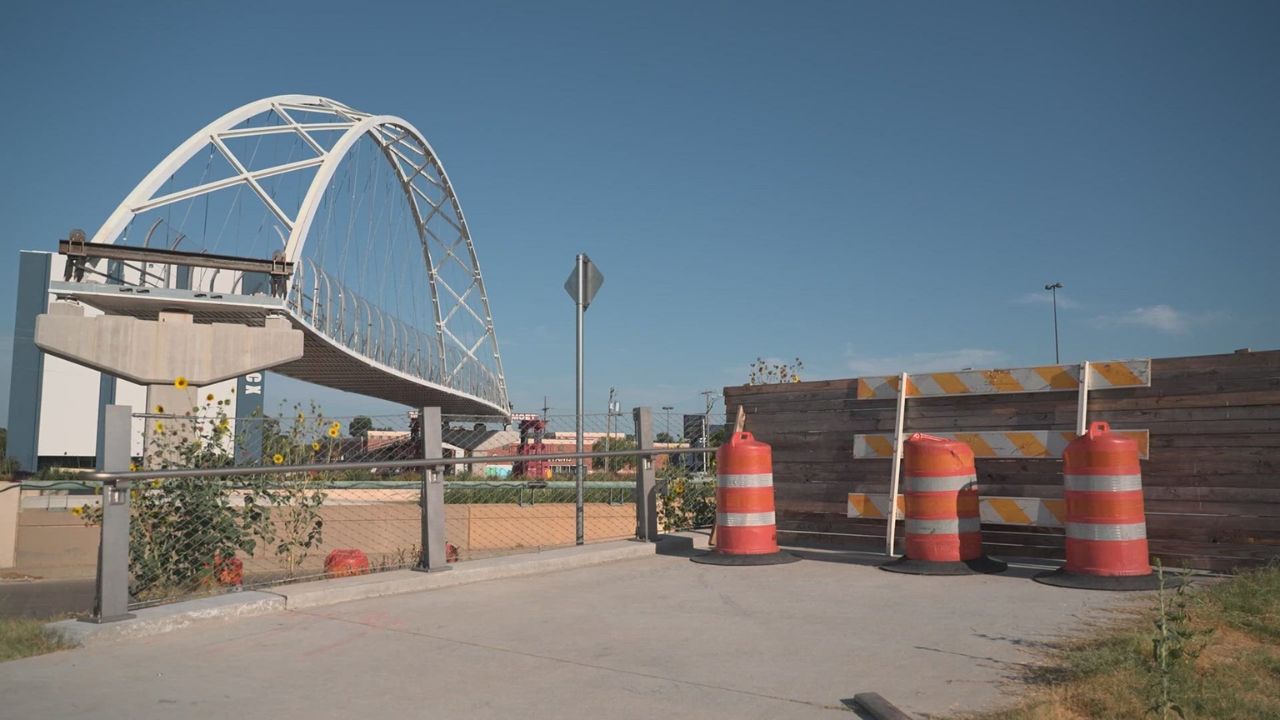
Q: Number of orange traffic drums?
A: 3